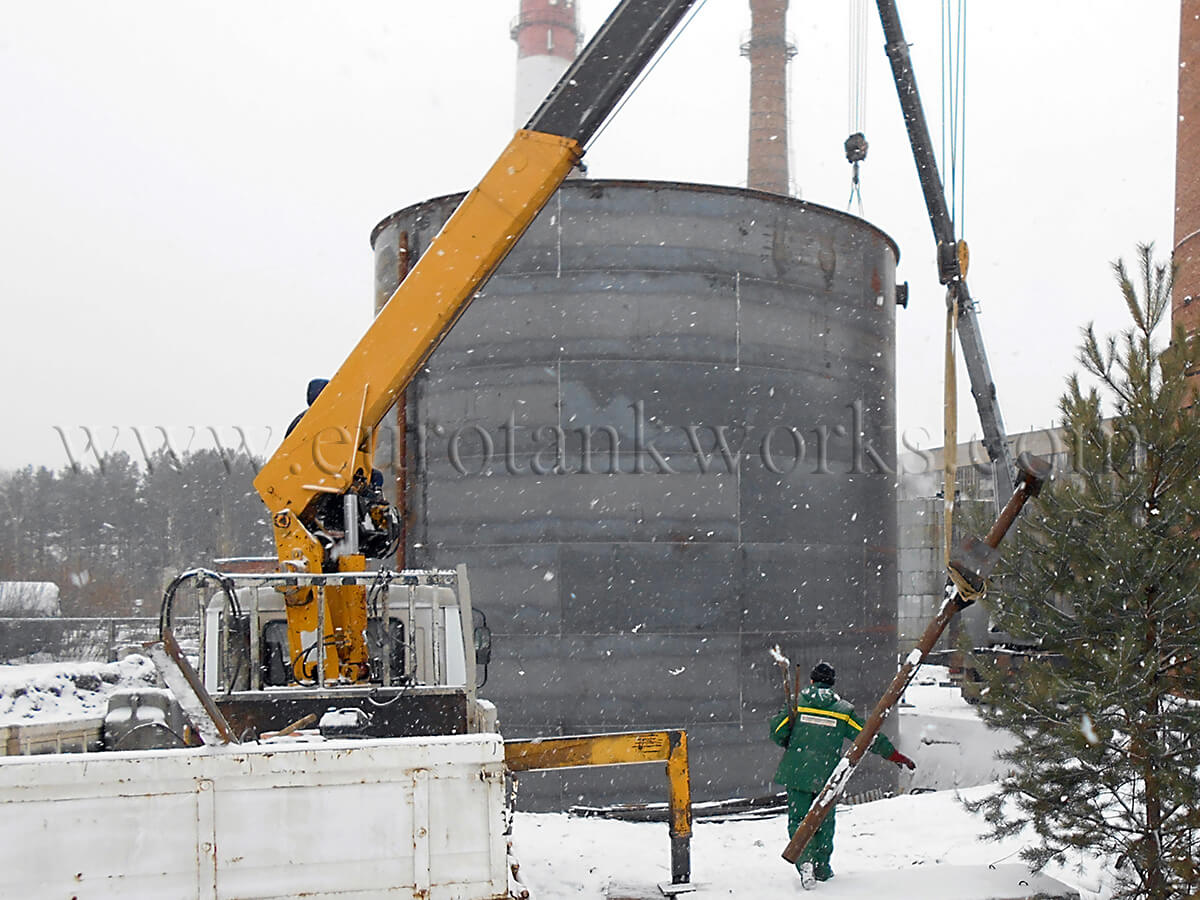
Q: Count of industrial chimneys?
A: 3